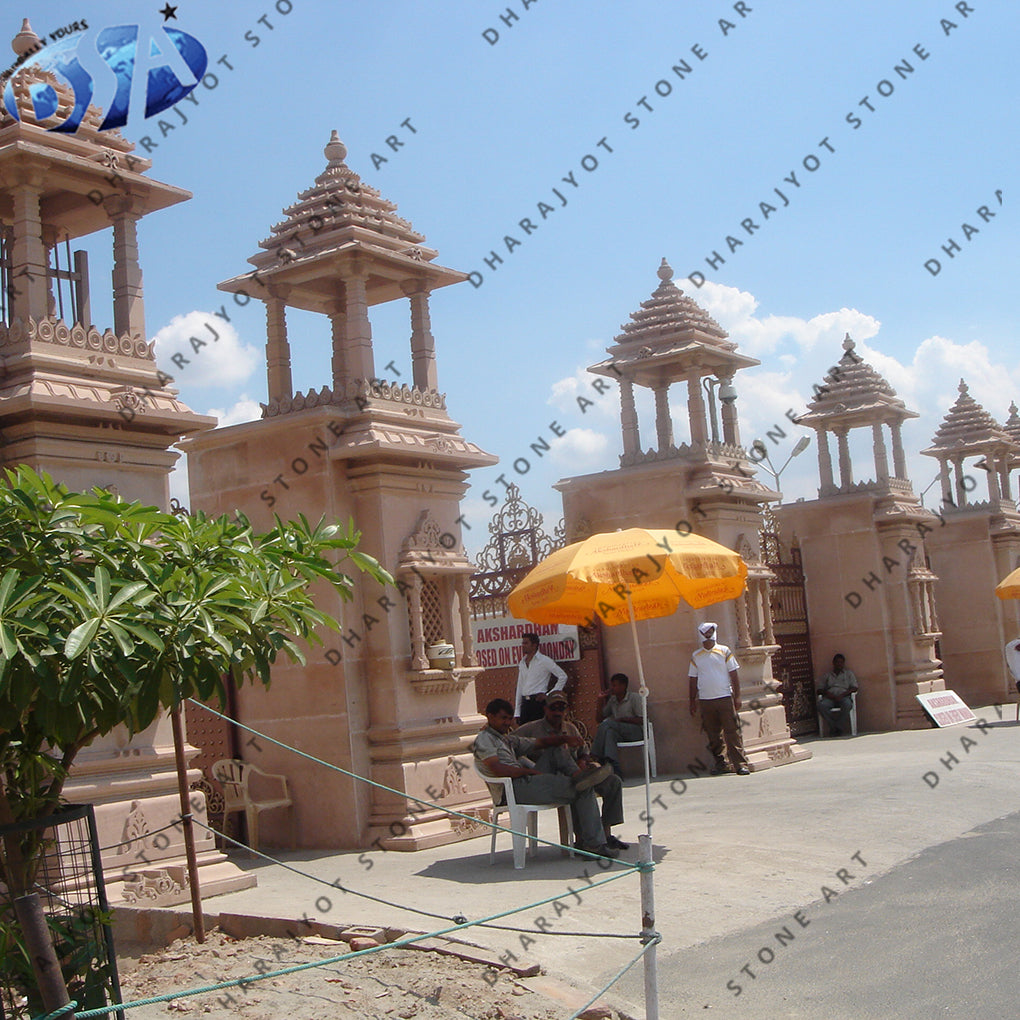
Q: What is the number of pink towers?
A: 6